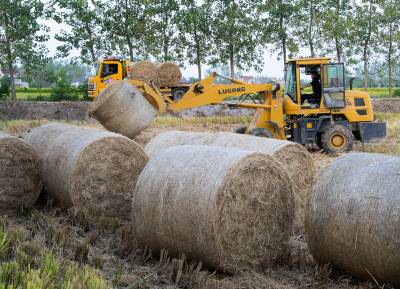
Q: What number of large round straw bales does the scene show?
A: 8